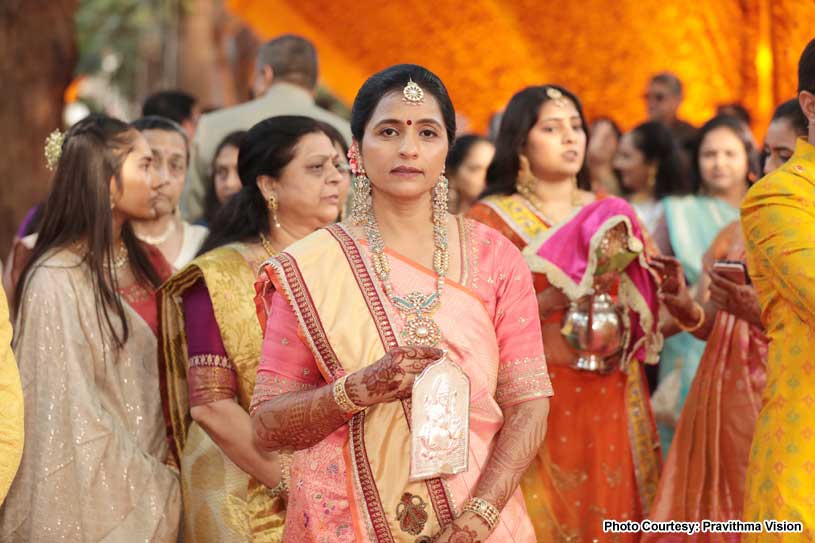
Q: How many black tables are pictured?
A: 0